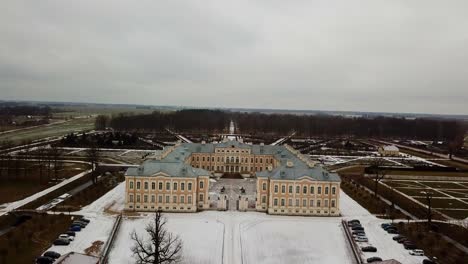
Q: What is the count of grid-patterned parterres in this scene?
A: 1